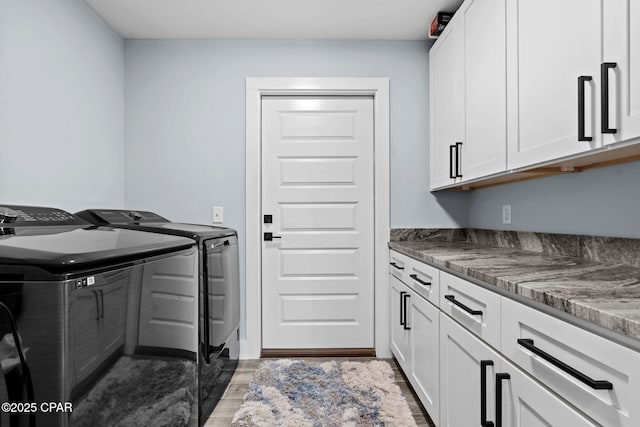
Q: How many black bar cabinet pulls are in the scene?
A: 12